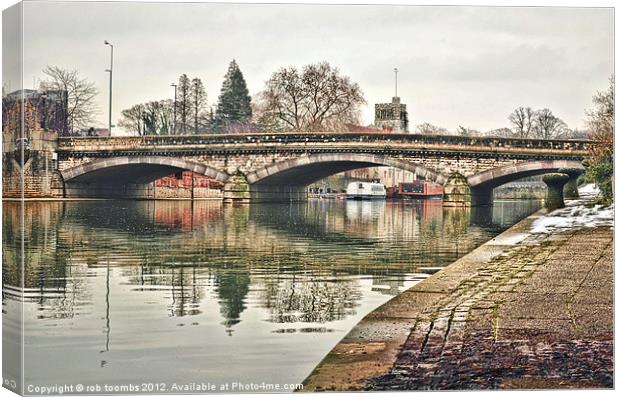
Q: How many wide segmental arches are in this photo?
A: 3